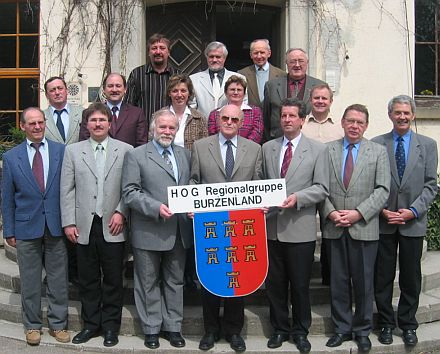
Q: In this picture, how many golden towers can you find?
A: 7